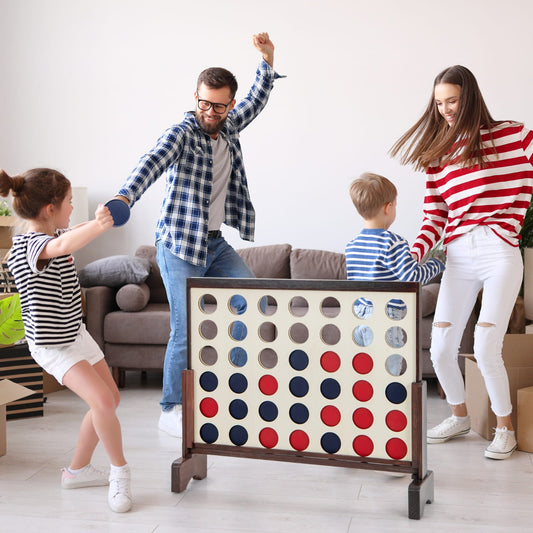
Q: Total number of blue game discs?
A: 13